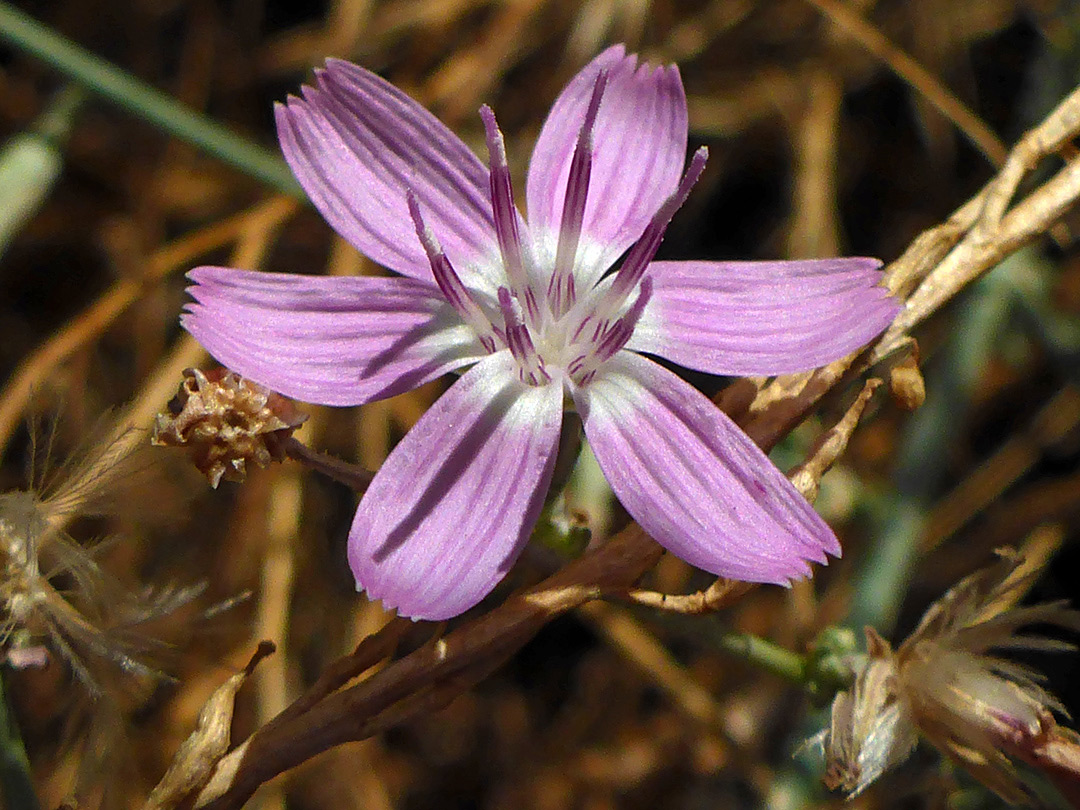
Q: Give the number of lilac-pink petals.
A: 6